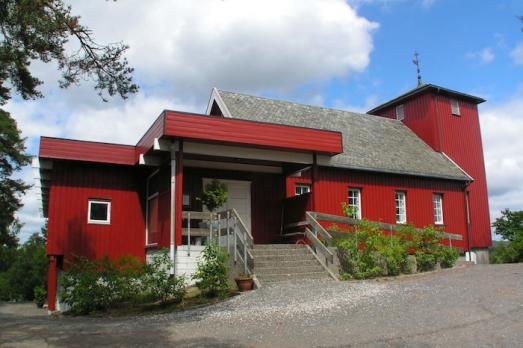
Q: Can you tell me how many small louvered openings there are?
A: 2